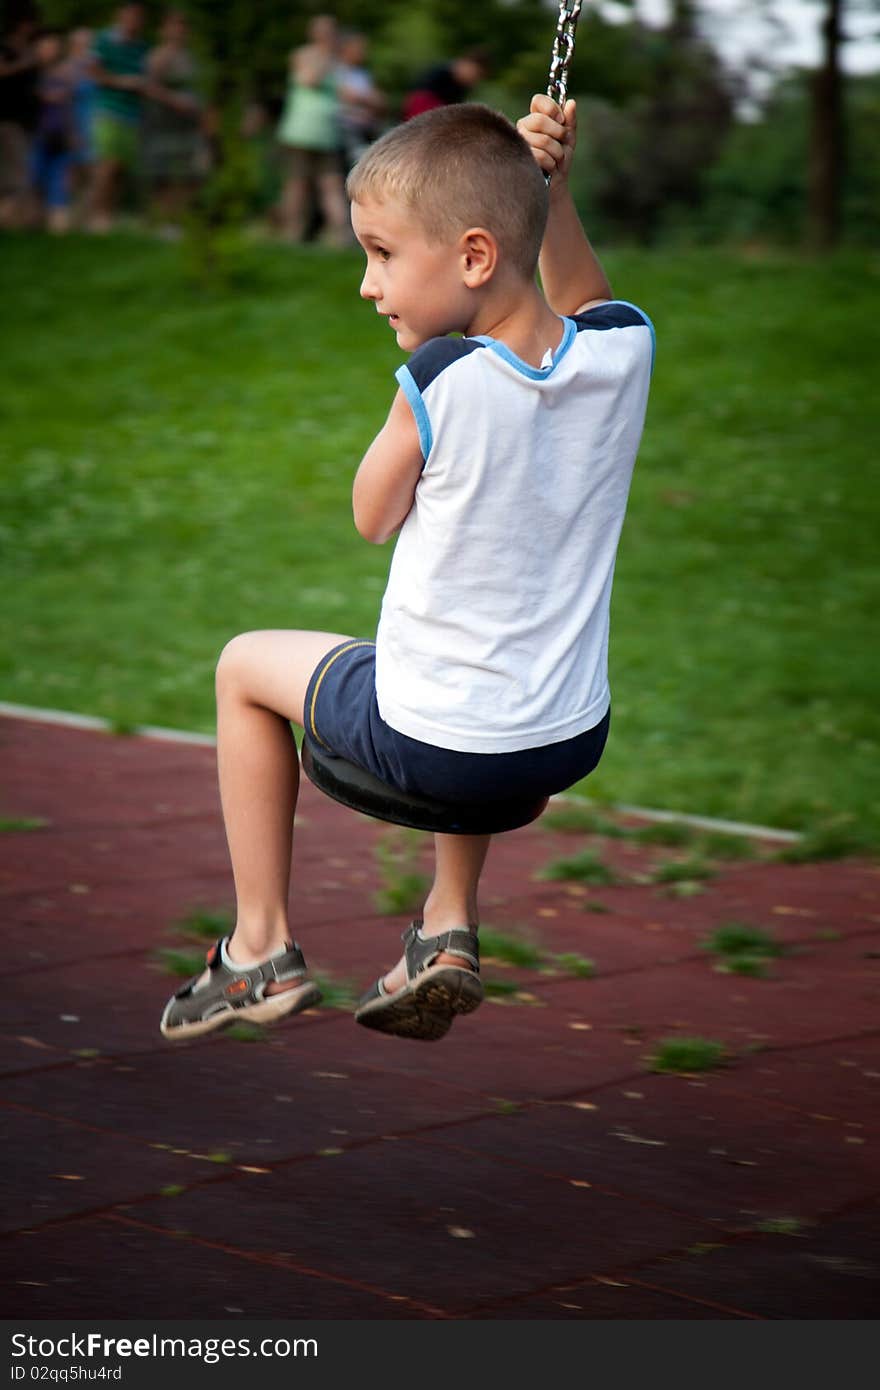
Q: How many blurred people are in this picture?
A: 8